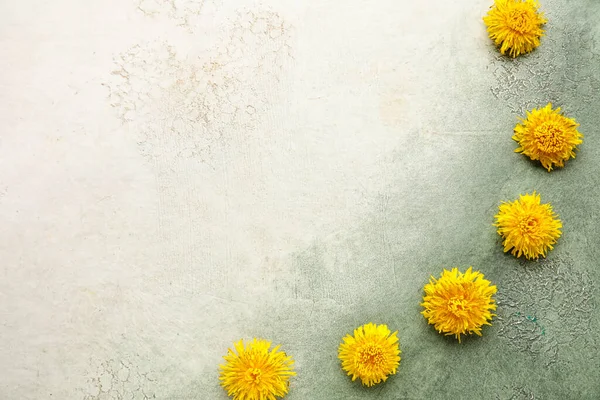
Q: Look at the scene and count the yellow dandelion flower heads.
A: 6